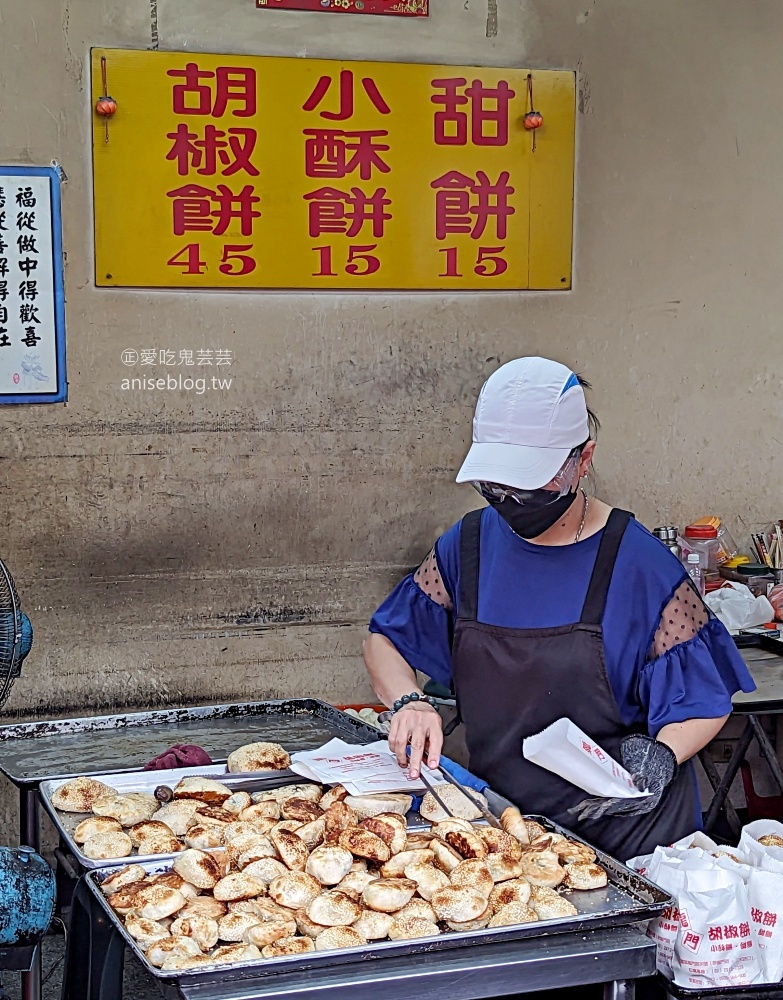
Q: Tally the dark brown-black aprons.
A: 1